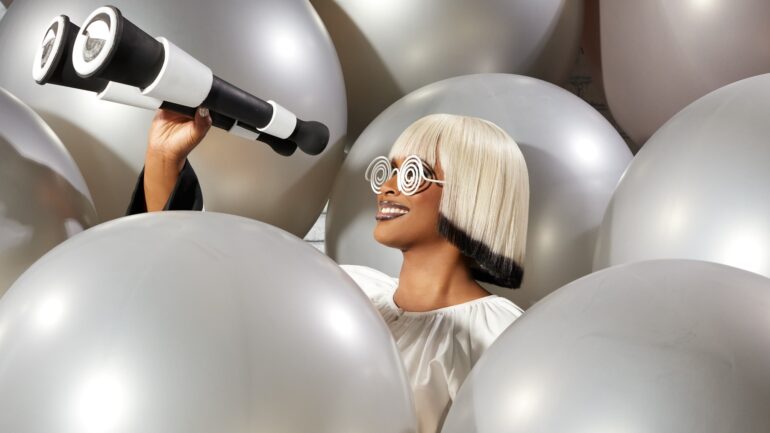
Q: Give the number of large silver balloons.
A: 8